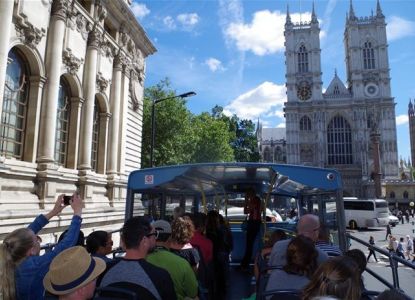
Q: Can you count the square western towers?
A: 2